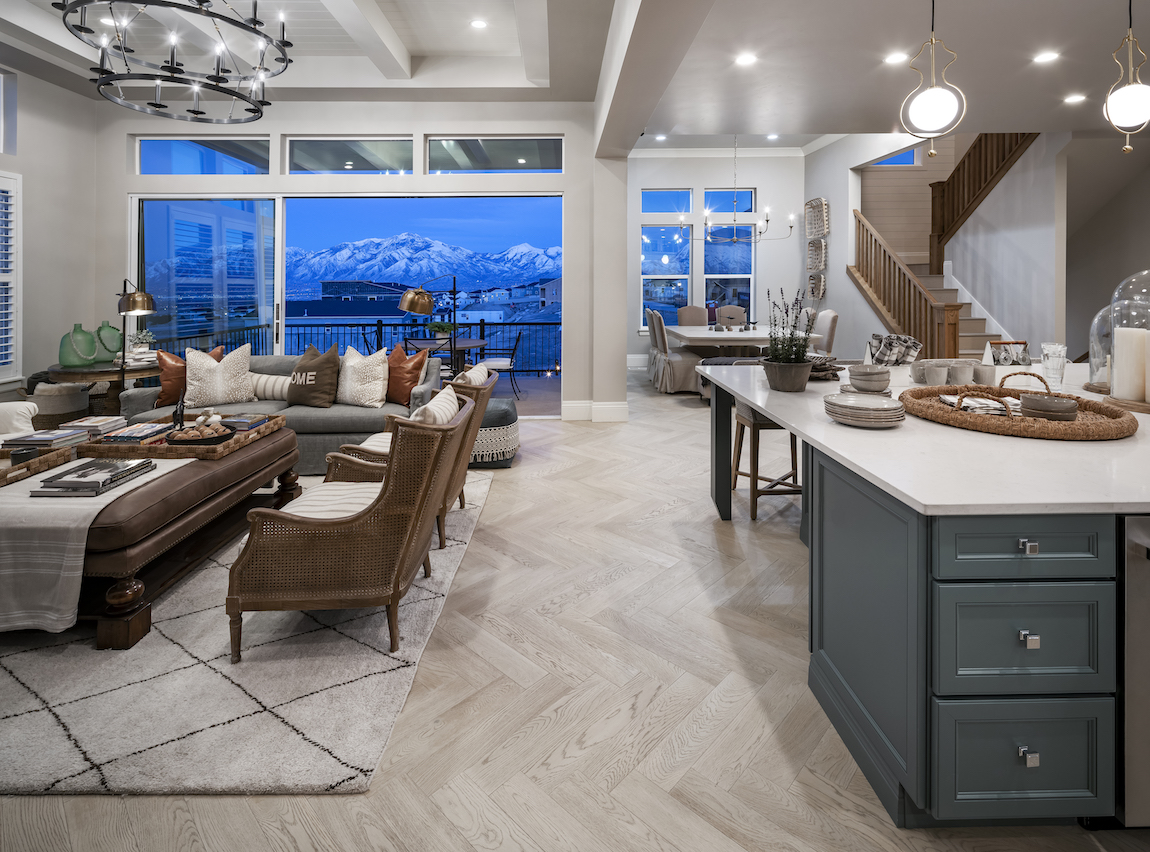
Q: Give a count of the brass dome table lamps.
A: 2